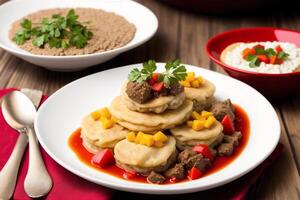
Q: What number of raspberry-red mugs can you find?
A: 0